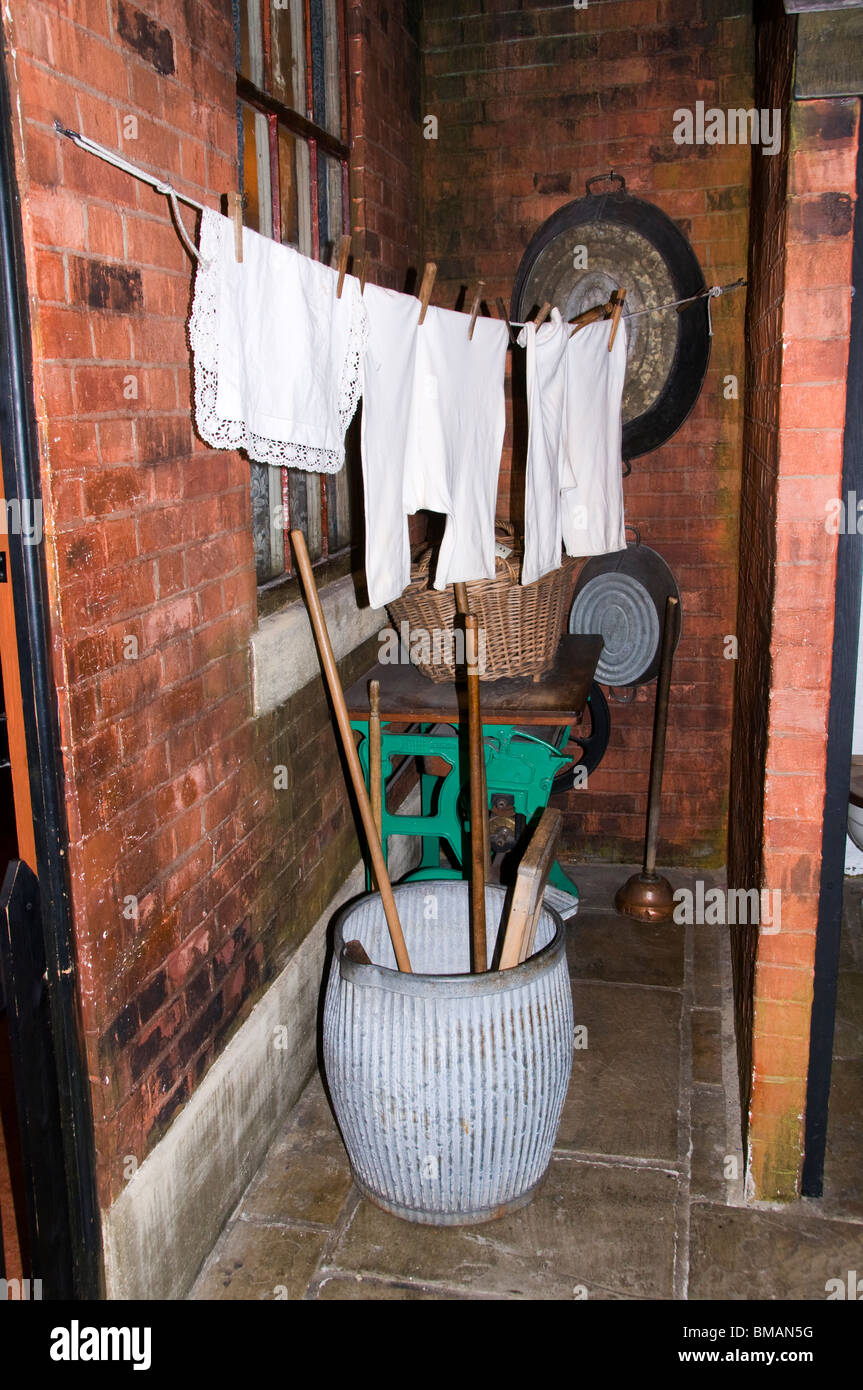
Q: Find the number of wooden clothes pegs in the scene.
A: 9